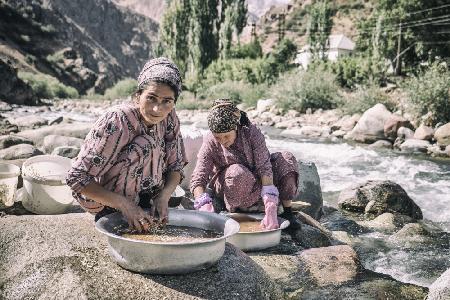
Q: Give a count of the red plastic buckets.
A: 0